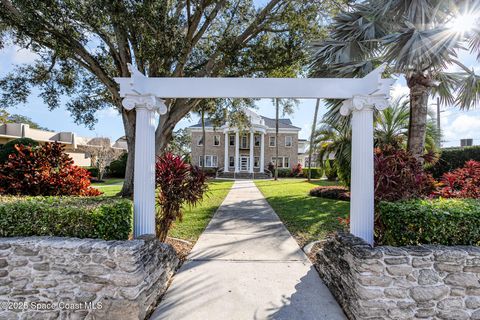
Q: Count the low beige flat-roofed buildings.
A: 1